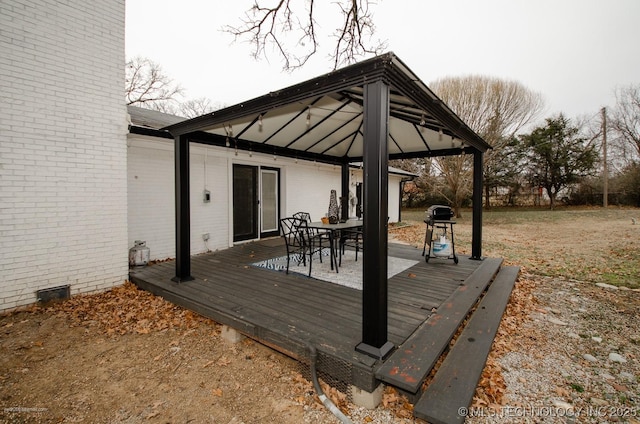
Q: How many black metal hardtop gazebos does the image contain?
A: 1